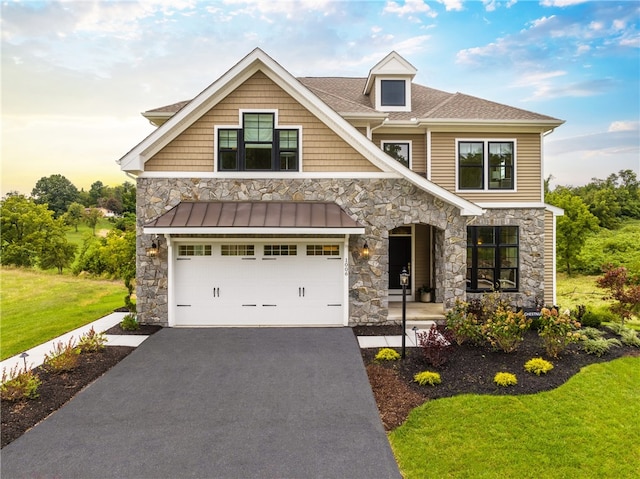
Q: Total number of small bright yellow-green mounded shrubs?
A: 4